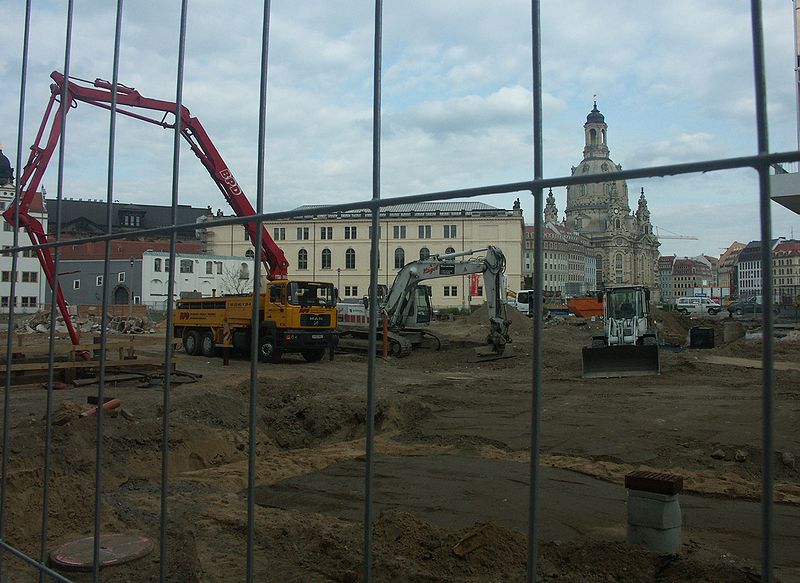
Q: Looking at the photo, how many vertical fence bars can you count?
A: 8